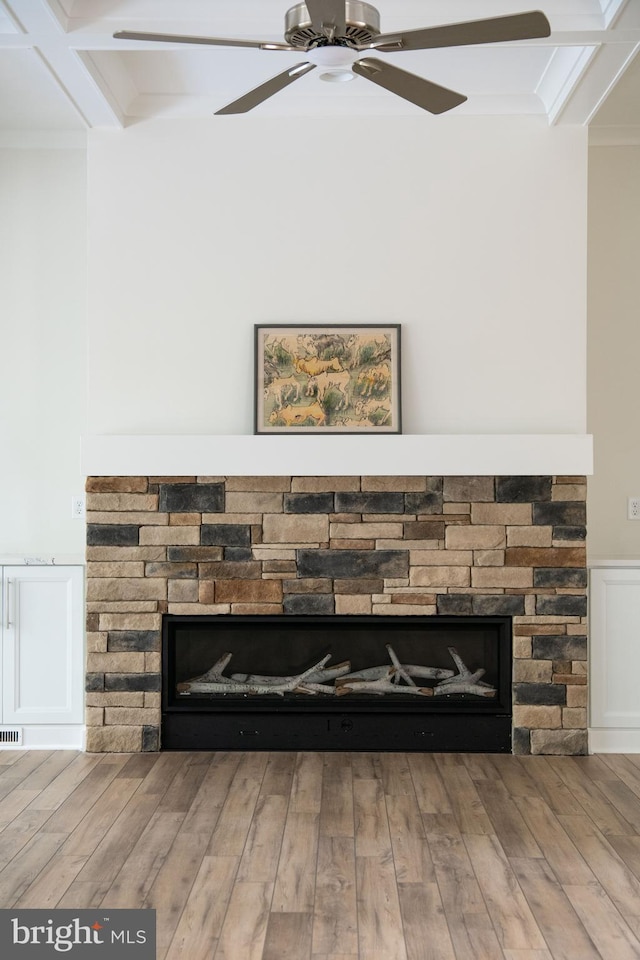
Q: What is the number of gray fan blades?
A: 5